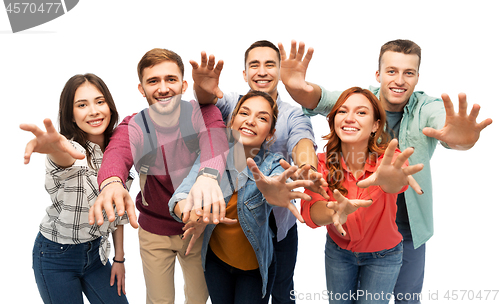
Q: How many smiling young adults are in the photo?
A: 6